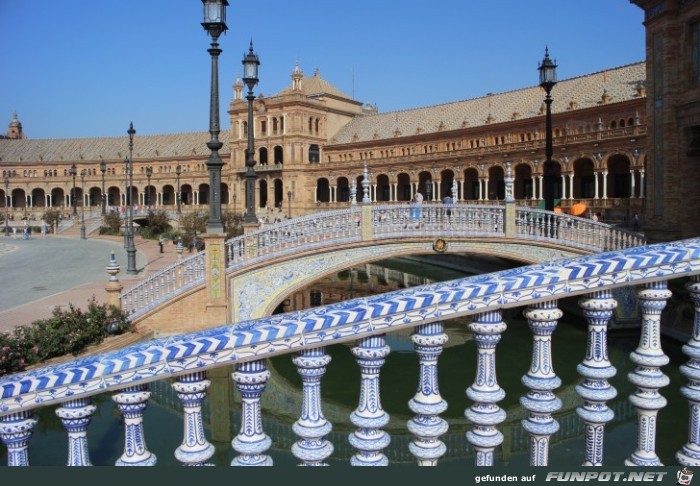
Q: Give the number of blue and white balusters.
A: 13